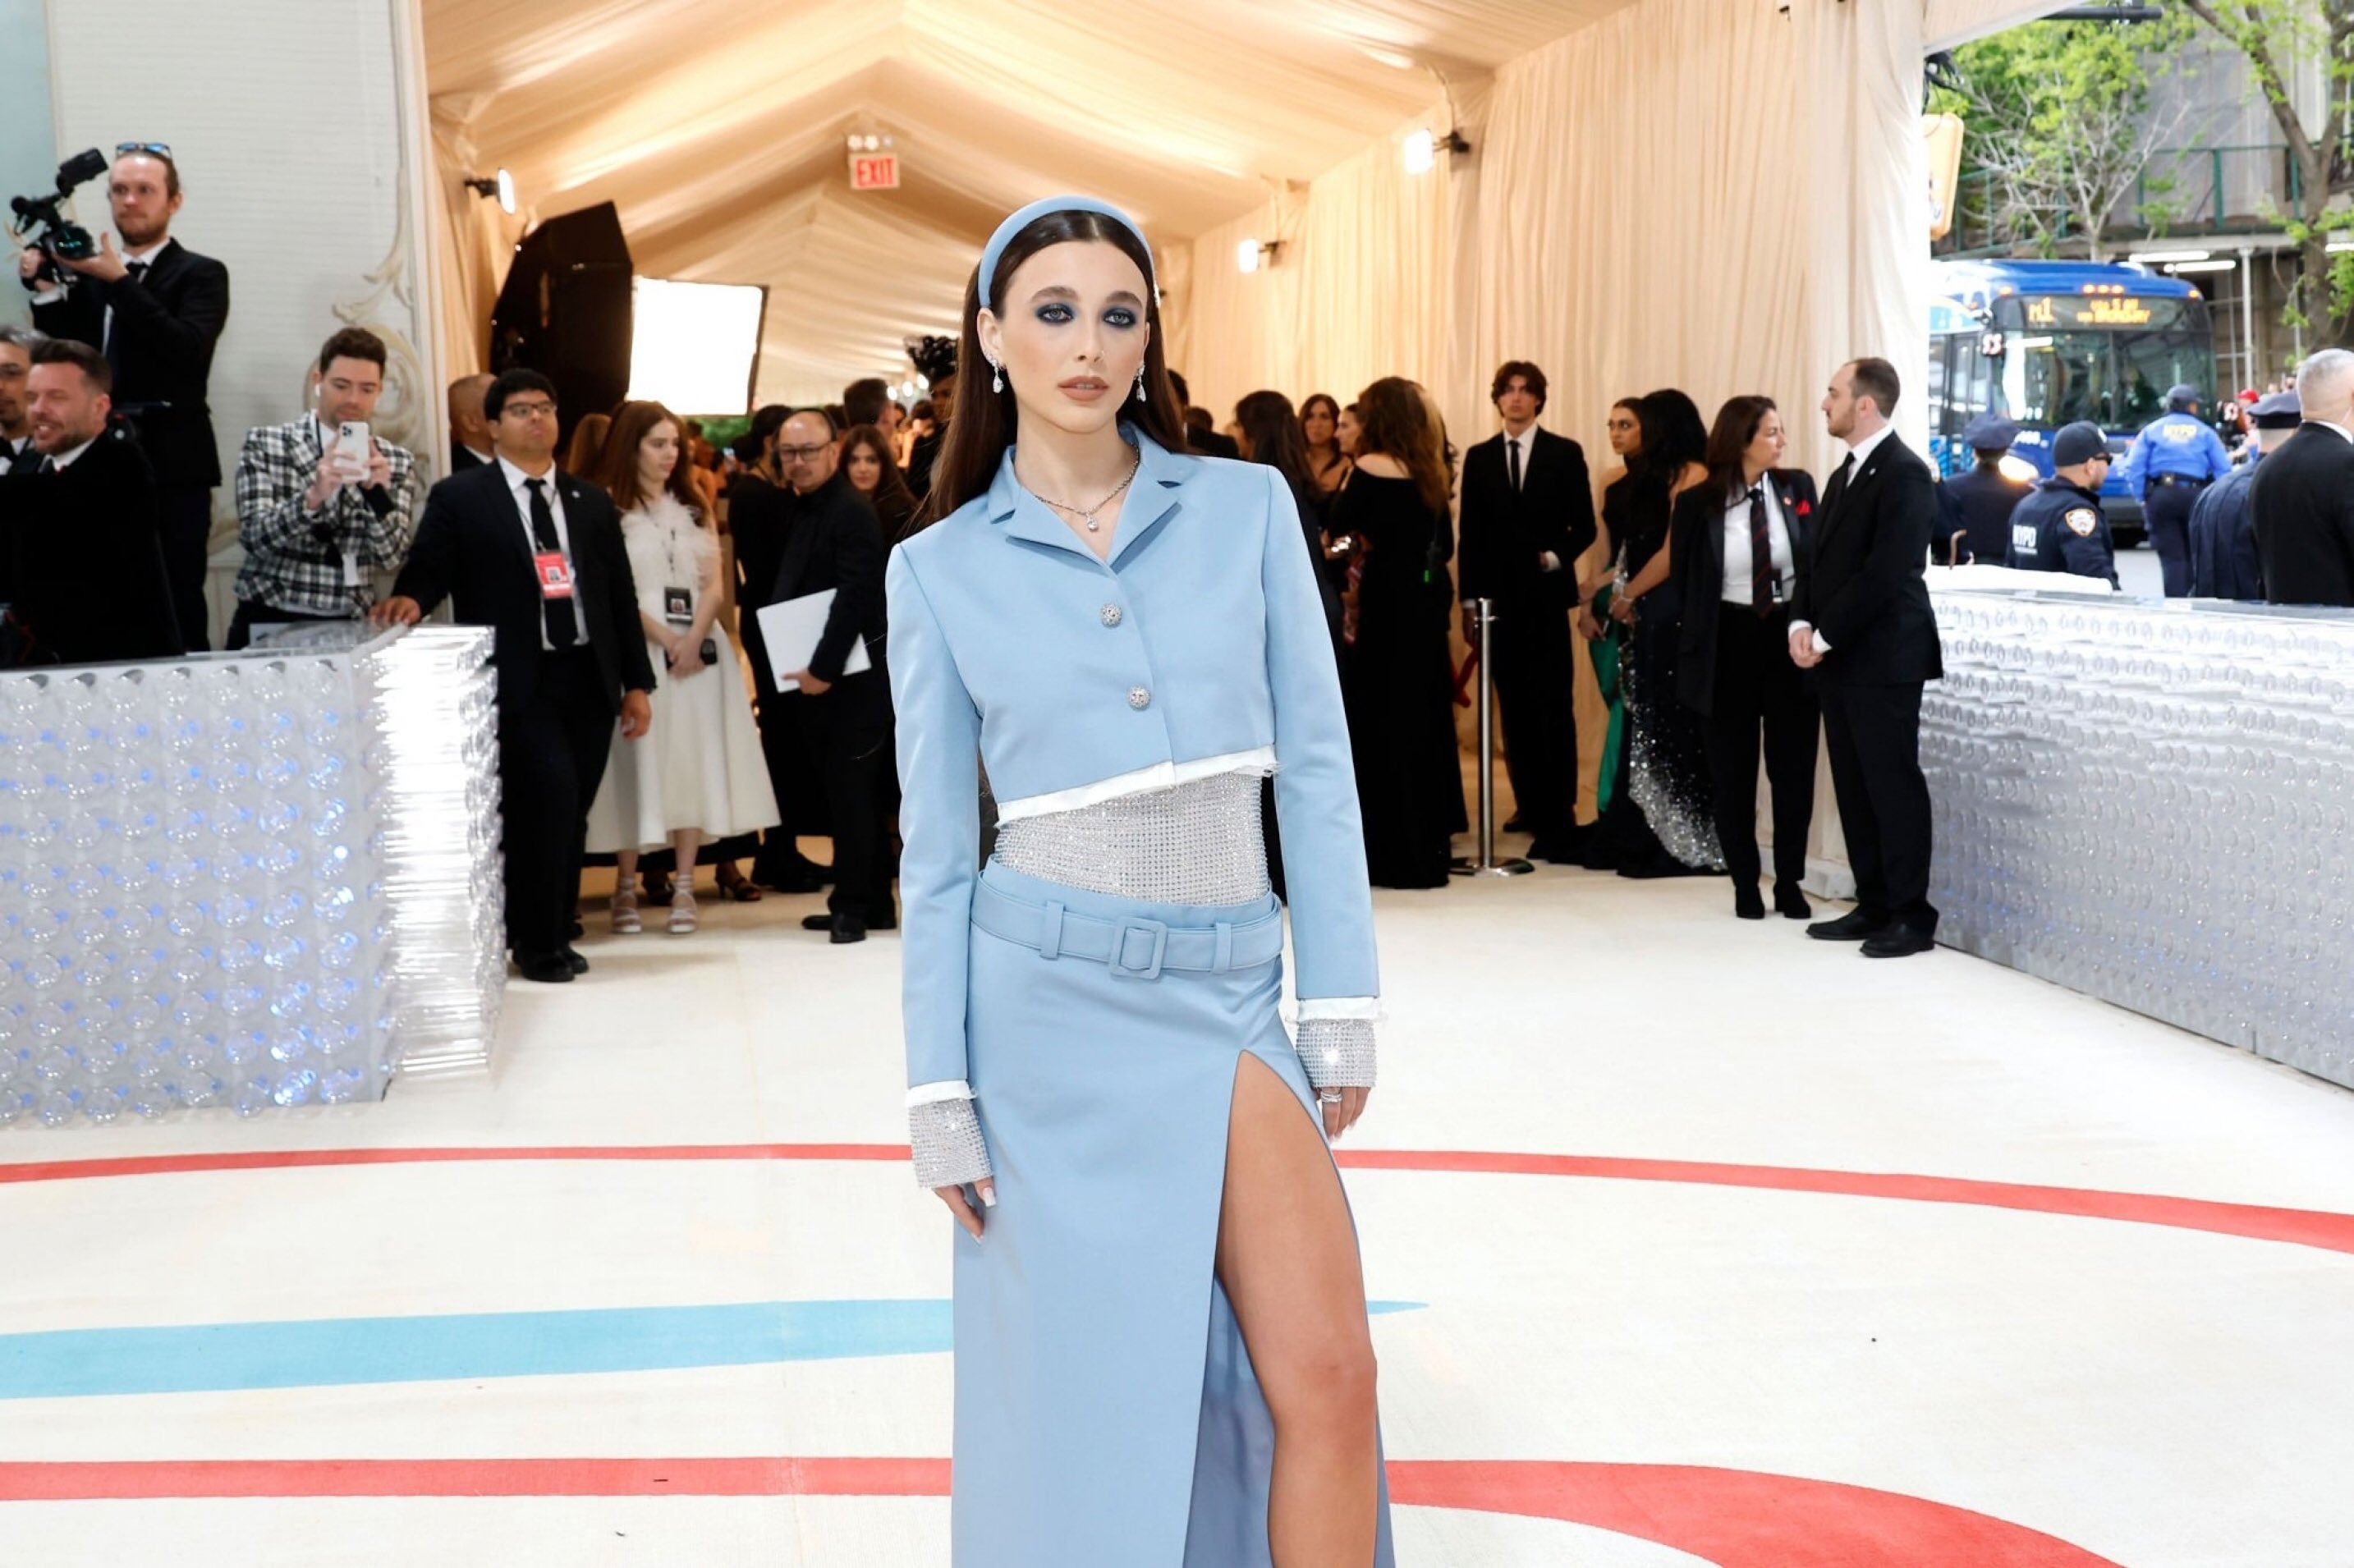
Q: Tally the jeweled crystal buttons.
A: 2